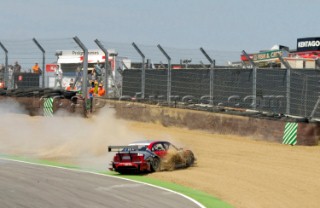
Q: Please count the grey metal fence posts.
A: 9